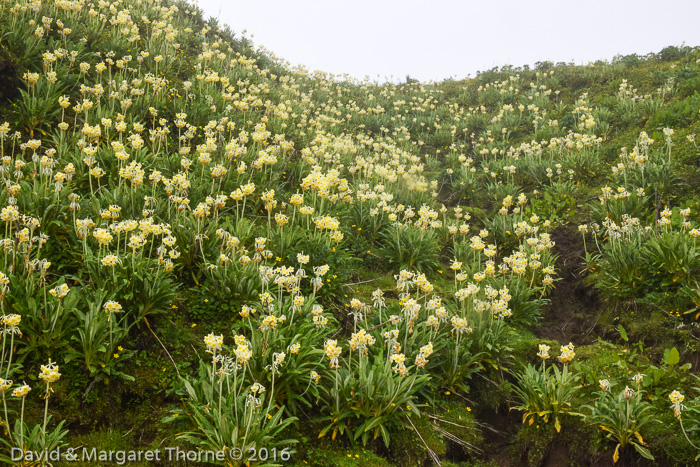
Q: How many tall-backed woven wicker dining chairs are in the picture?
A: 0